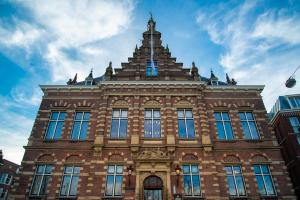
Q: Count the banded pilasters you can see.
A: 4